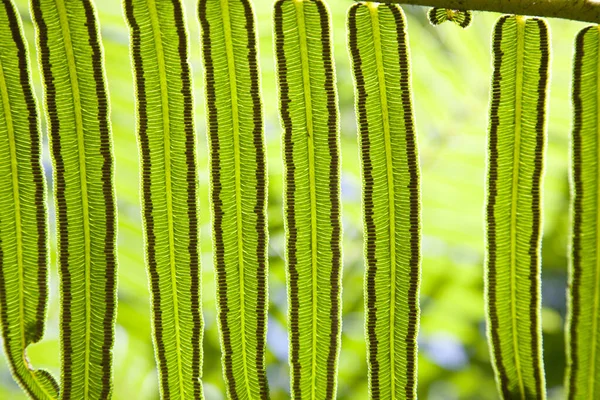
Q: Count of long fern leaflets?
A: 8